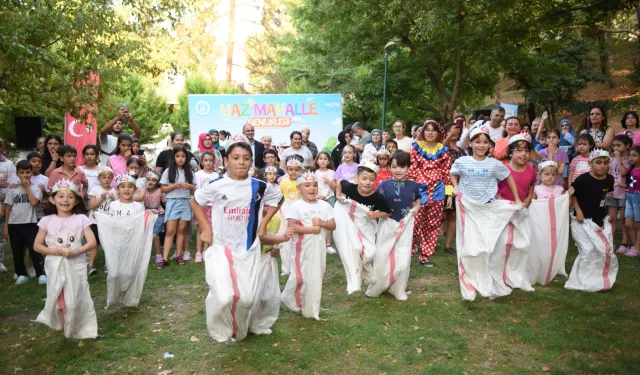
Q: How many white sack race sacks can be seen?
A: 12